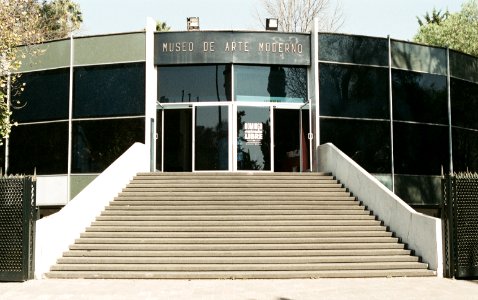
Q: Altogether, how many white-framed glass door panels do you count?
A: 4